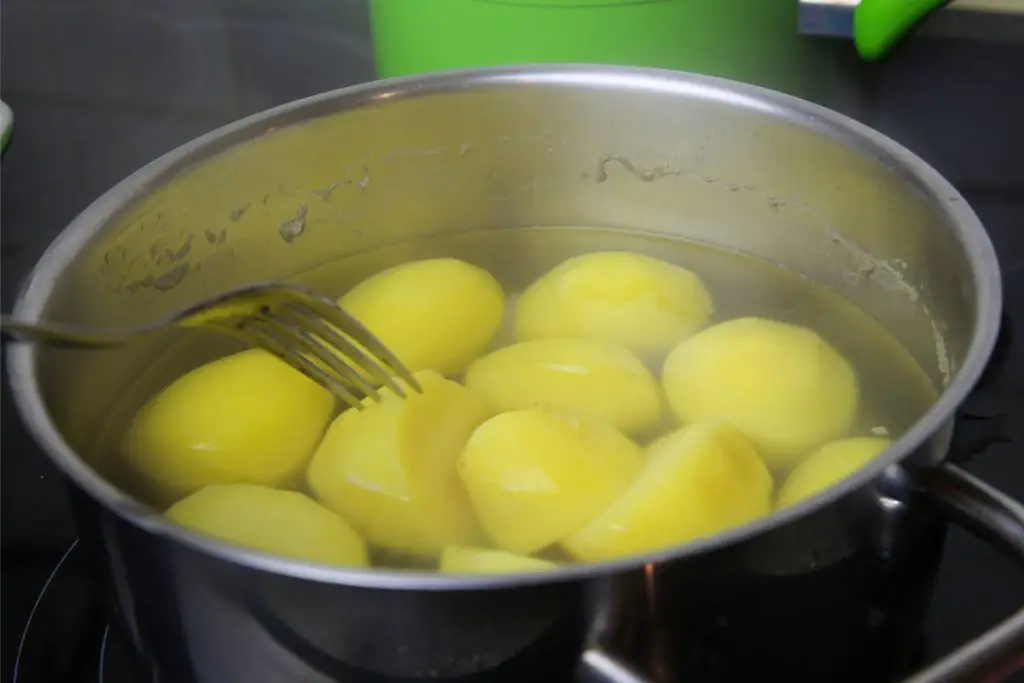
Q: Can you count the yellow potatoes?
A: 11